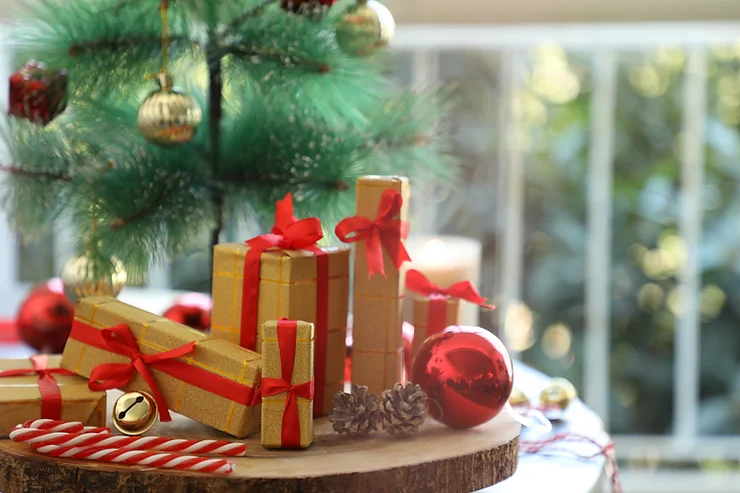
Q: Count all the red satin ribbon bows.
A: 4